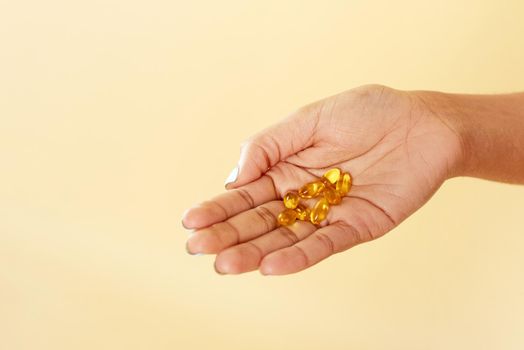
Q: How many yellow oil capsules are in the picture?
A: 8